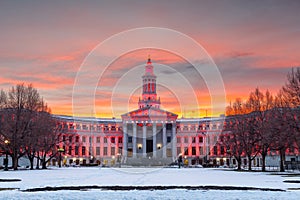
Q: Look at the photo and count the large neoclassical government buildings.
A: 1